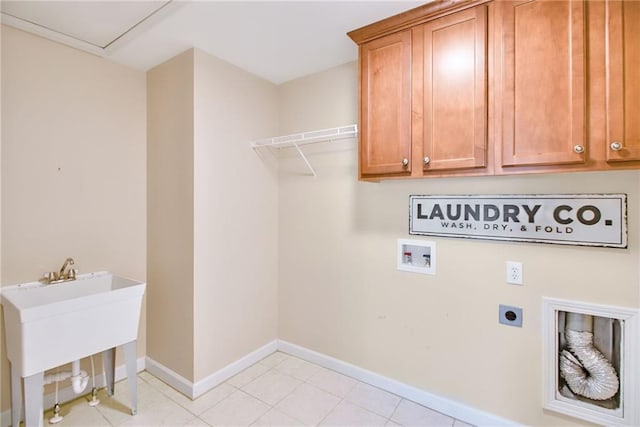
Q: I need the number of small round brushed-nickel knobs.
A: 4